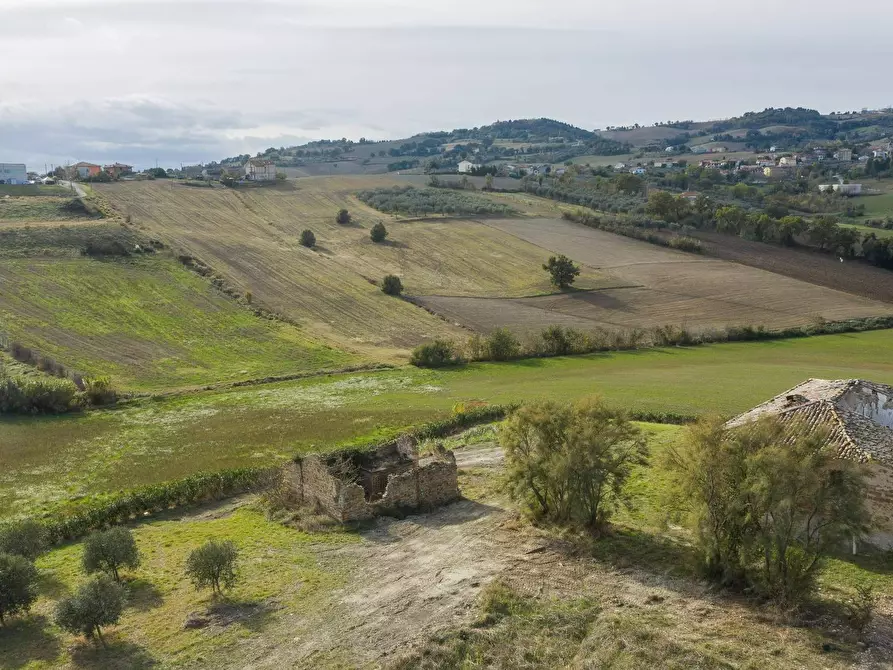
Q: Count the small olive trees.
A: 5